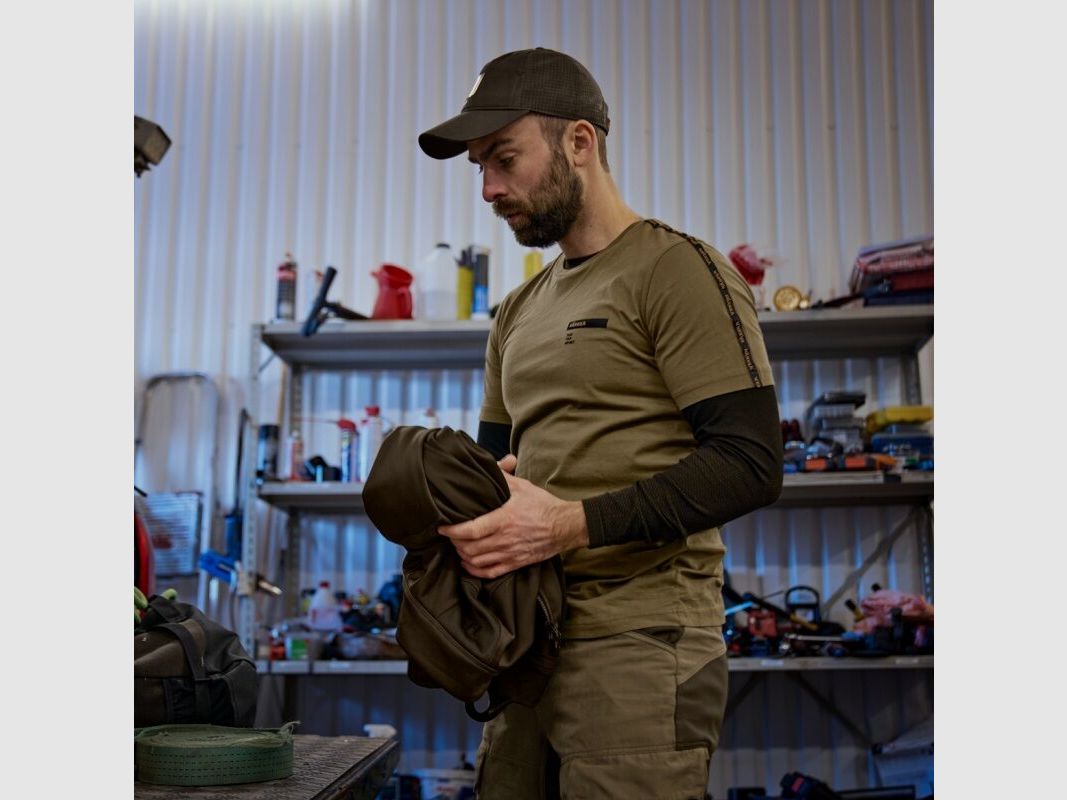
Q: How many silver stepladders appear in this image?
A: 1